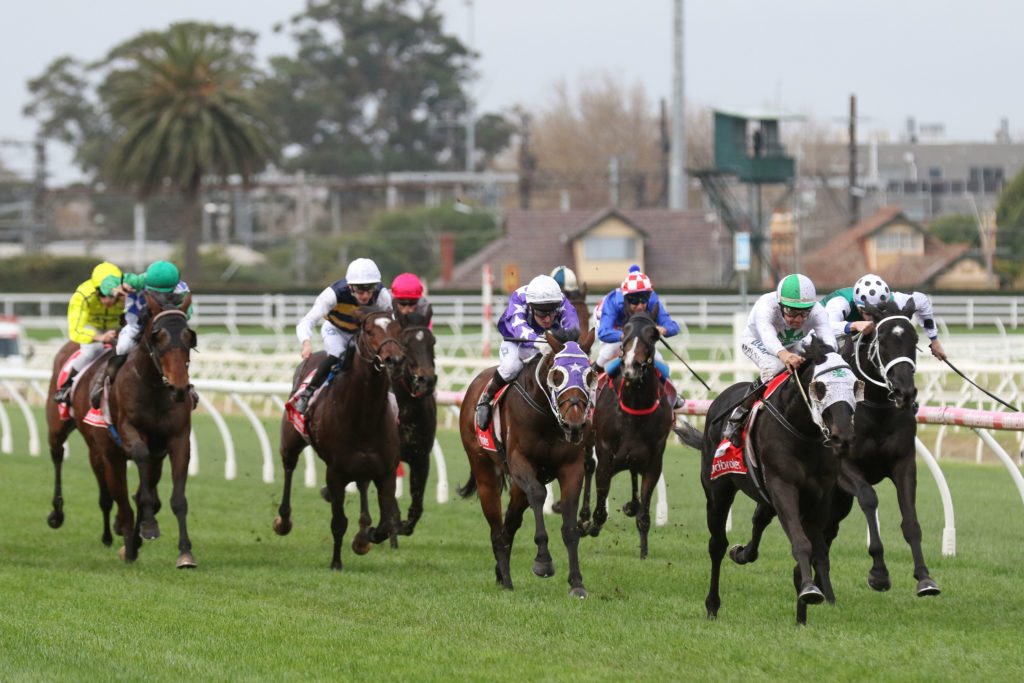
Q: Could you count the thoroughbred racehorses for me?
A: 9